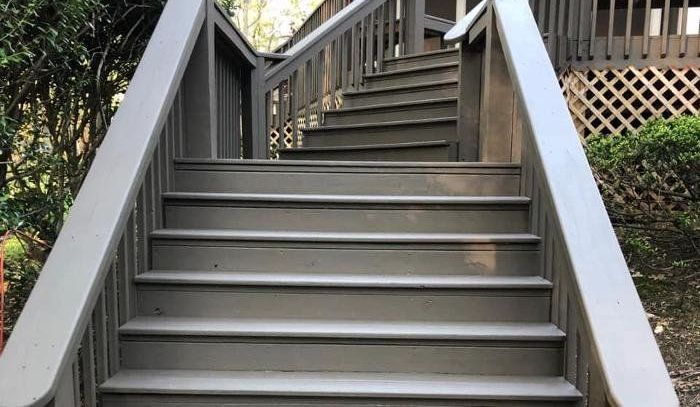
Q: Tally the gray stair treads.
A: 12